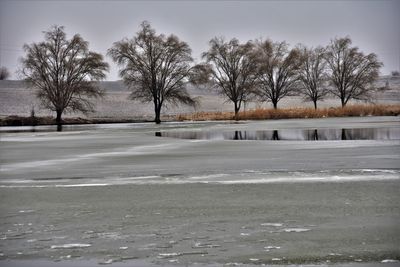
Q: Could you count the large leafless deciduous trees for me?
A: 6